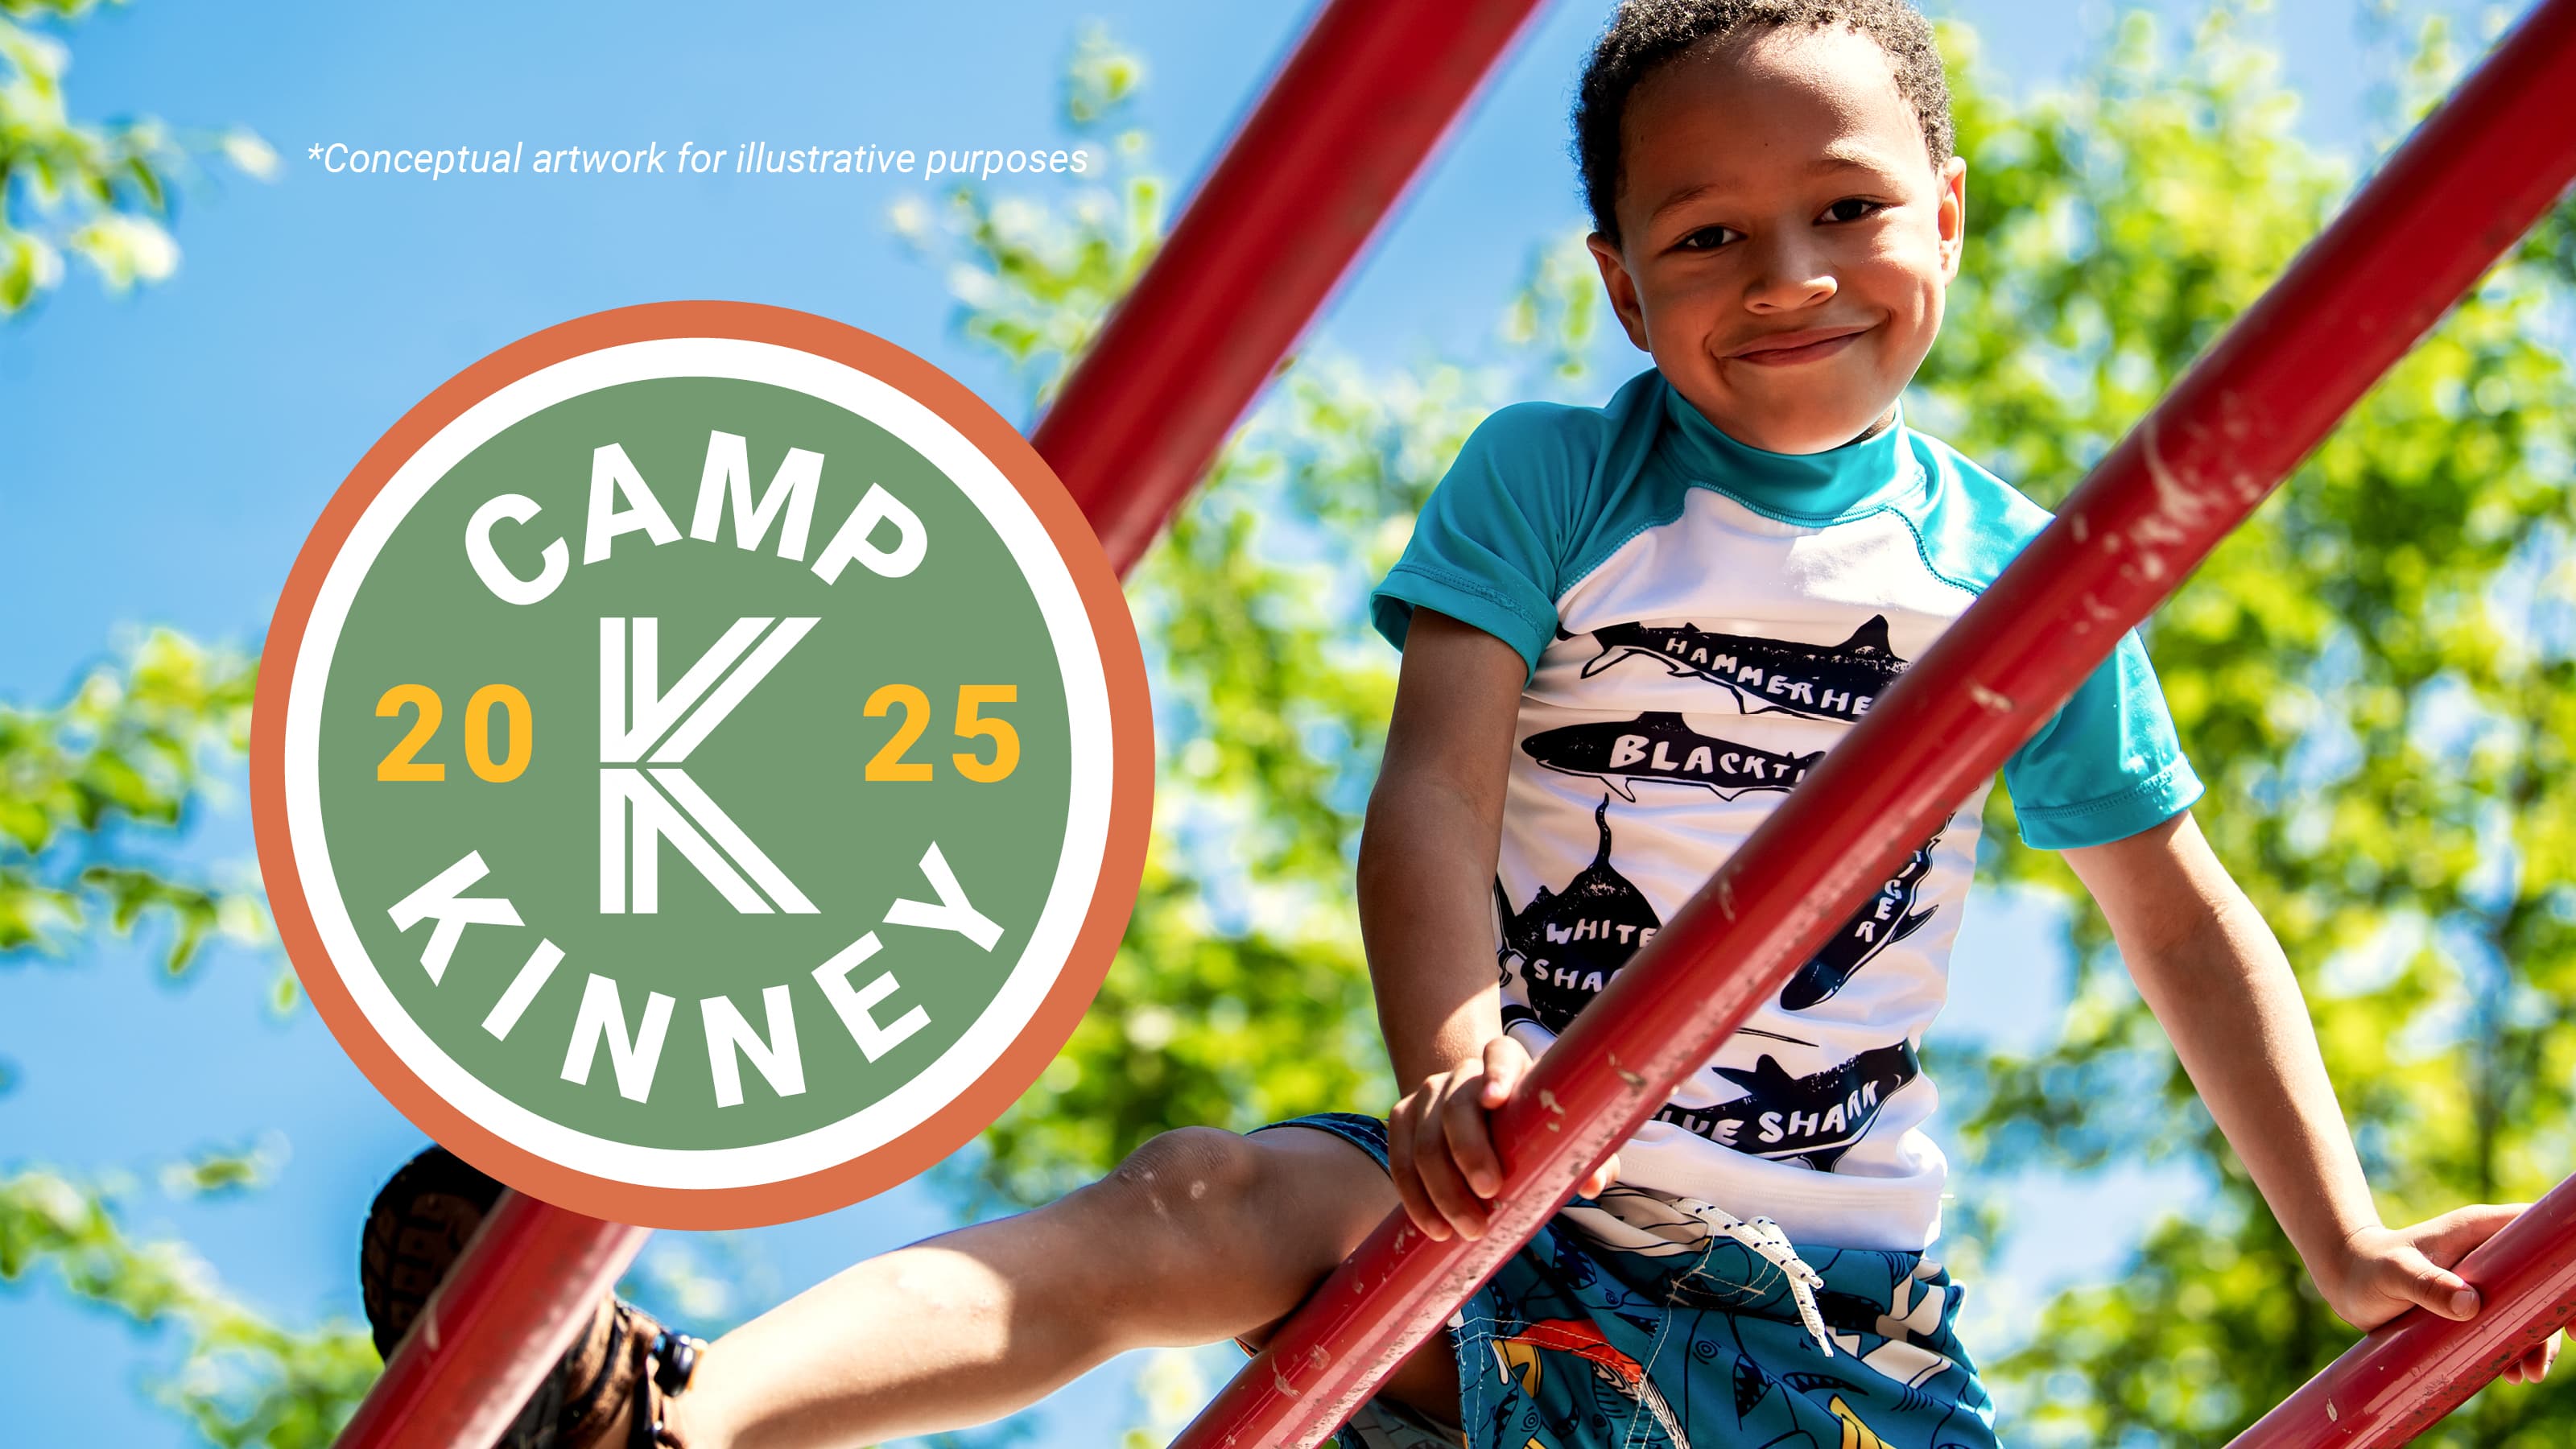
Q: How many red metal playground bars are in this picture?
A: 3